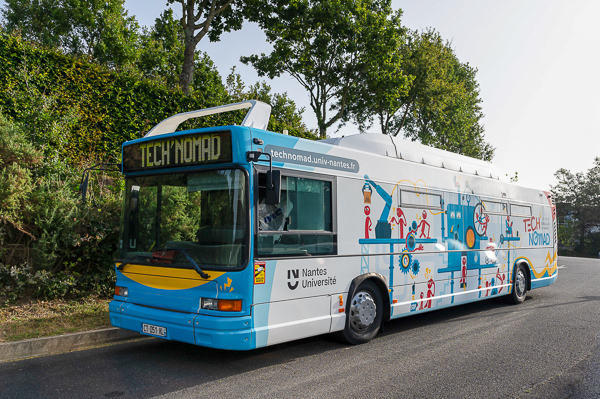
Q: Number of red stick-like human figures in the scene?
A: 11